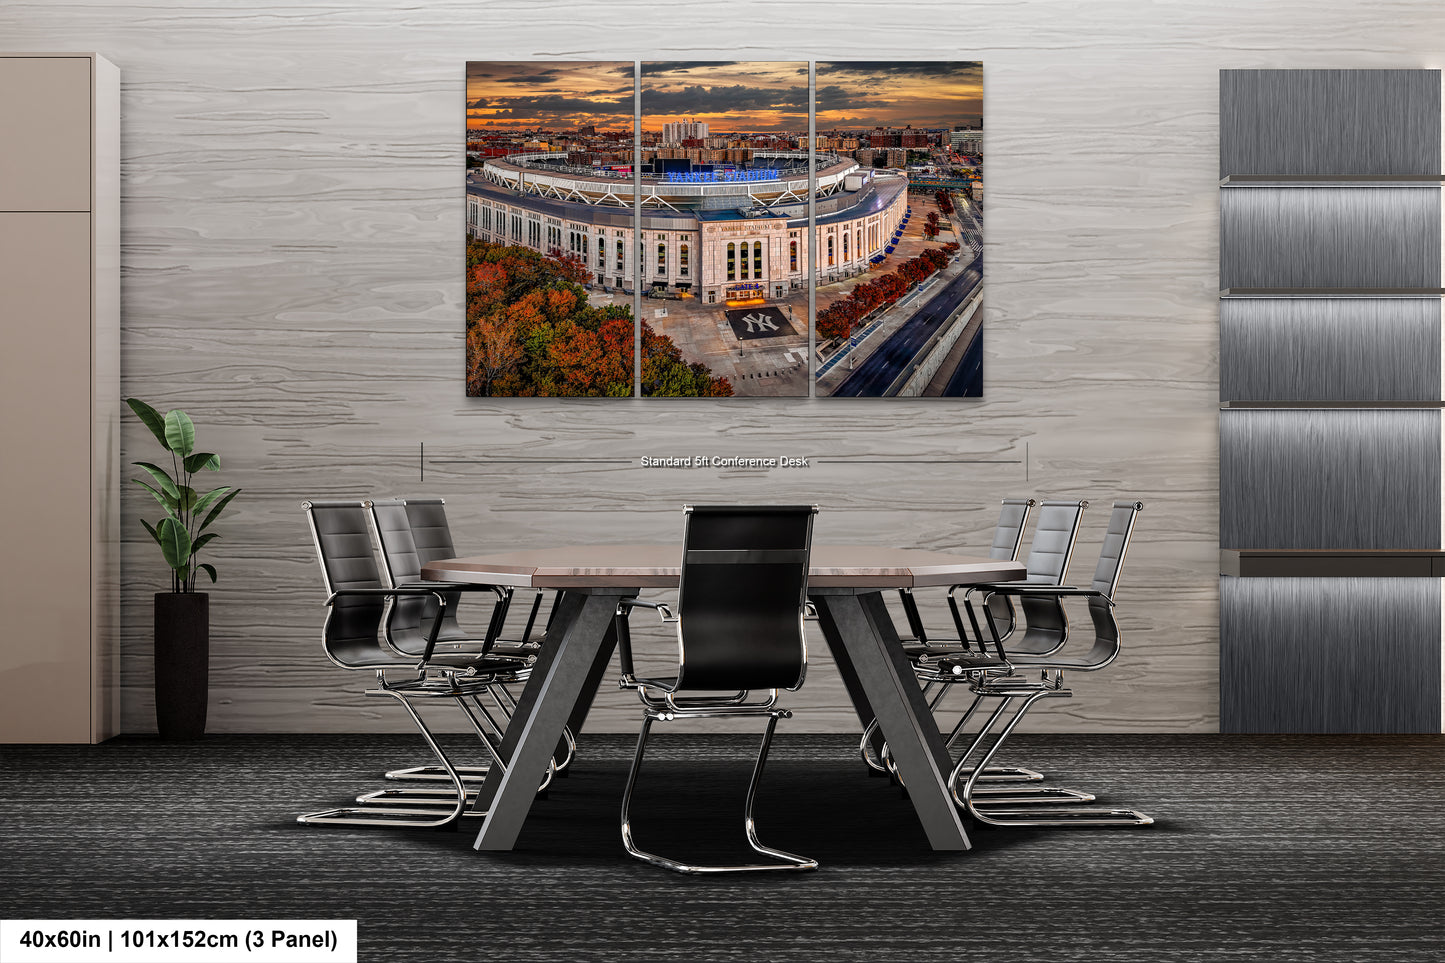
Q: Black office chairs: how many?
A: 7